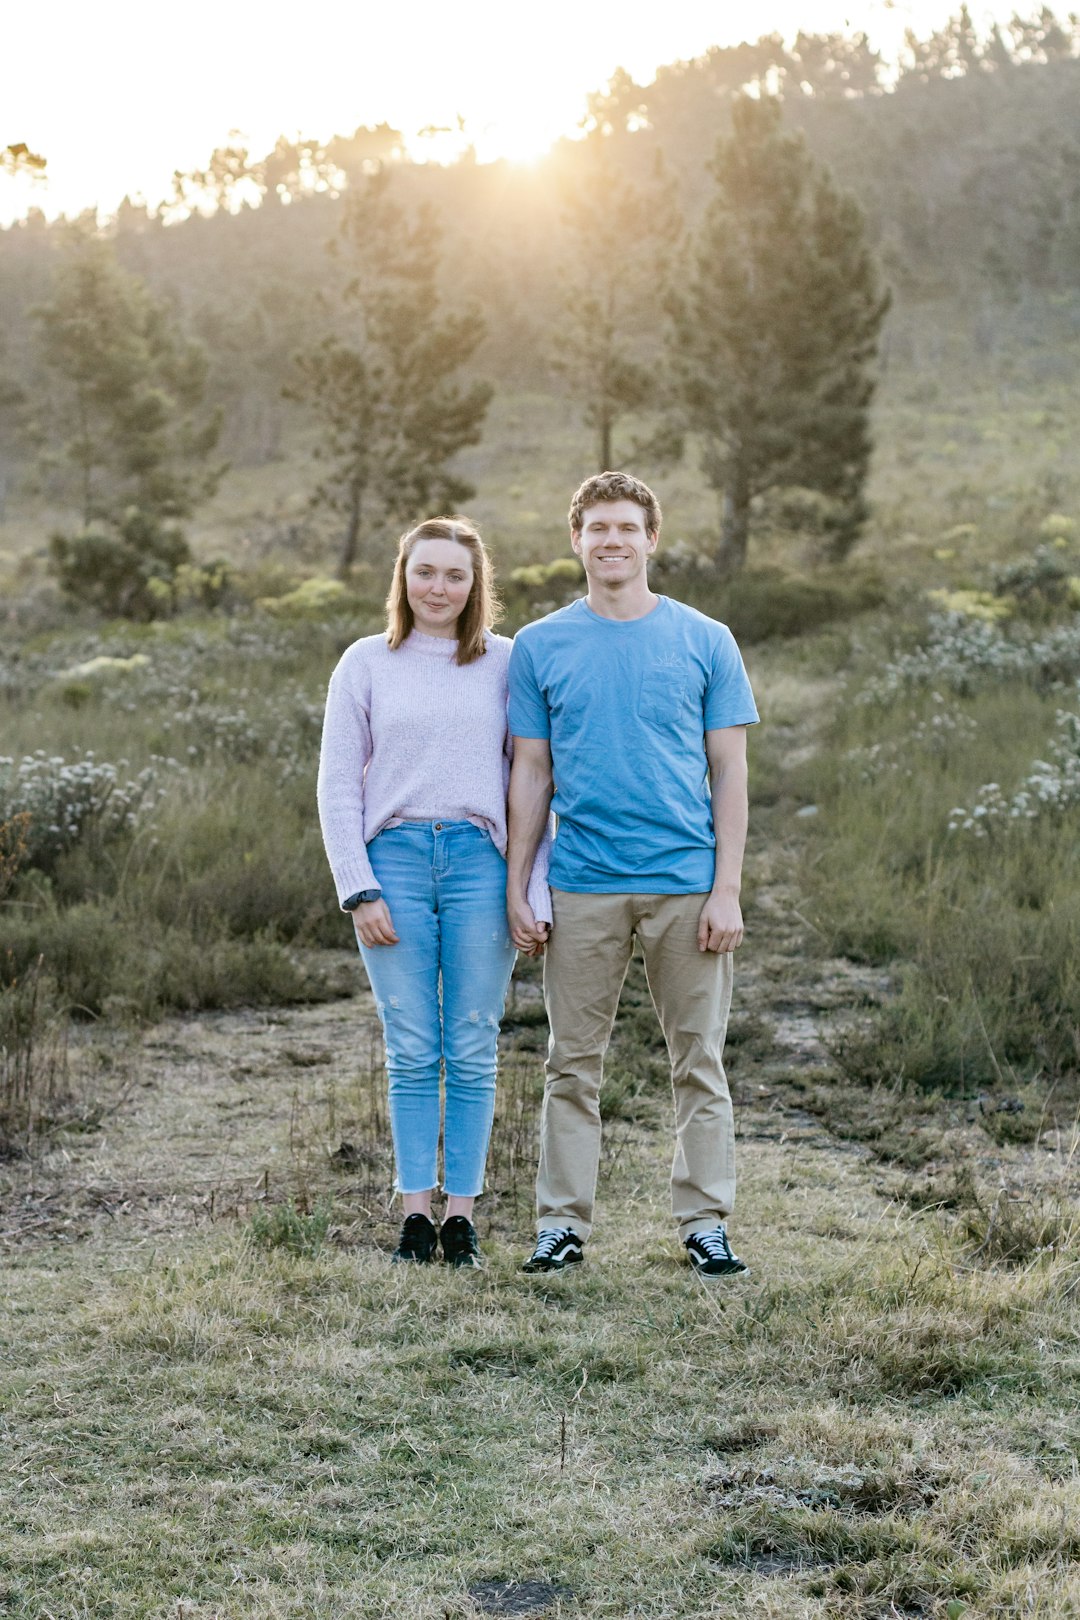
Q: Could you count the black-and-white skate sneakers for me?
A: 2